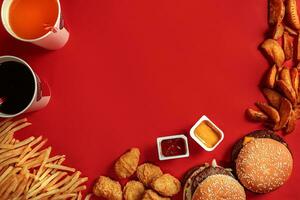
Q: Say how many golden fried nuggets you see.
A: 6